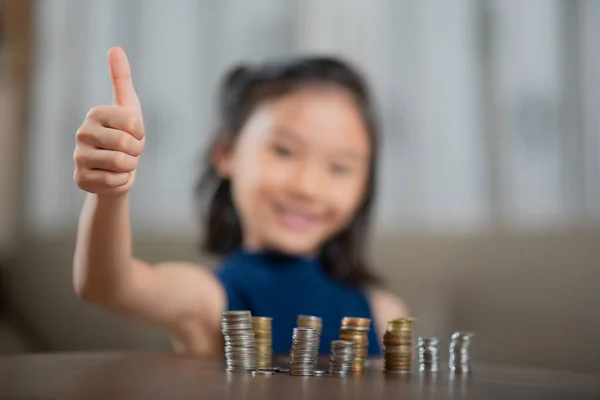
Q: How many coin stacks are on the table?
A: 9